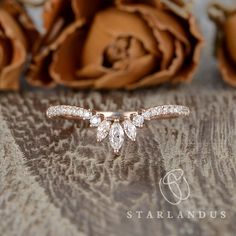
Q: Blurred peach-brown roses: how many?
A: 3